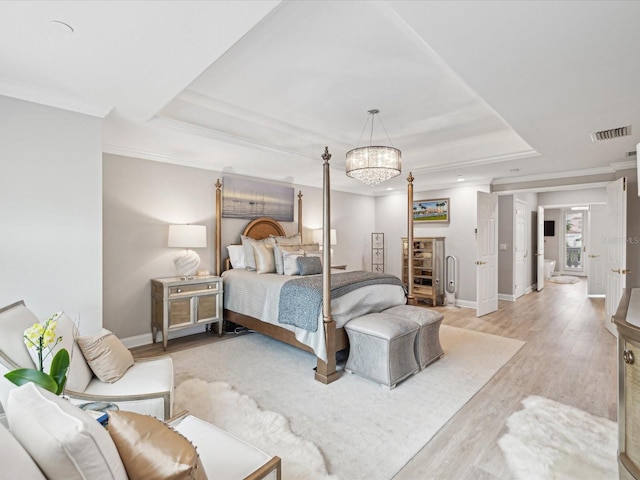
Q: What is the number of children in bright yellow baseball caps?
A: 0